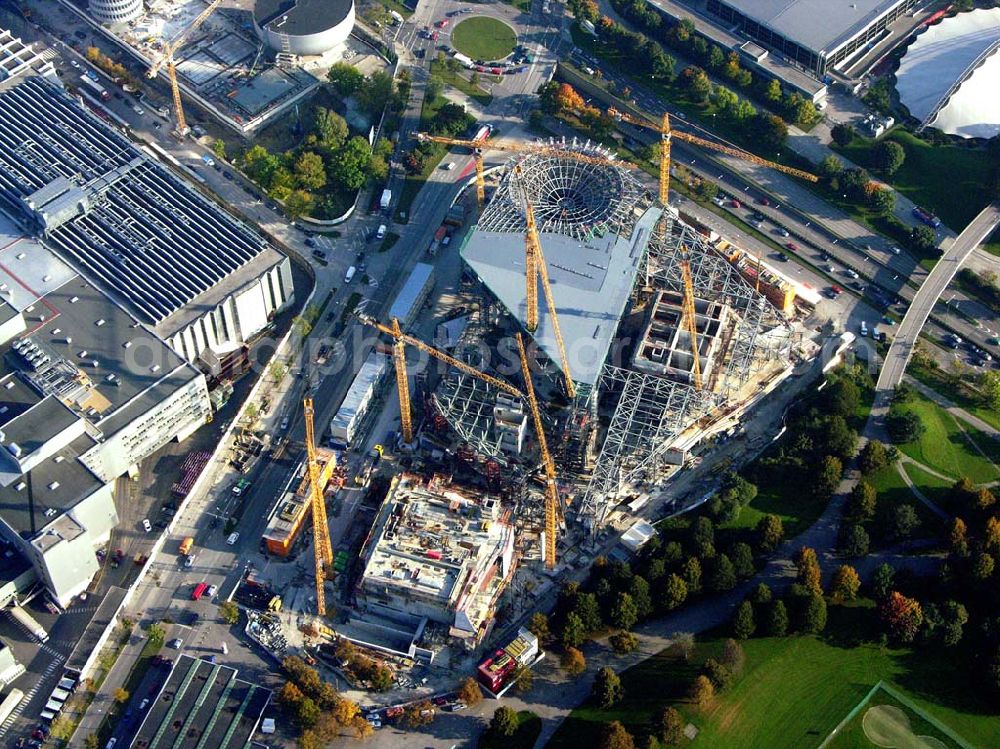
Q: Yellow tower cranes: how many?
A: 8